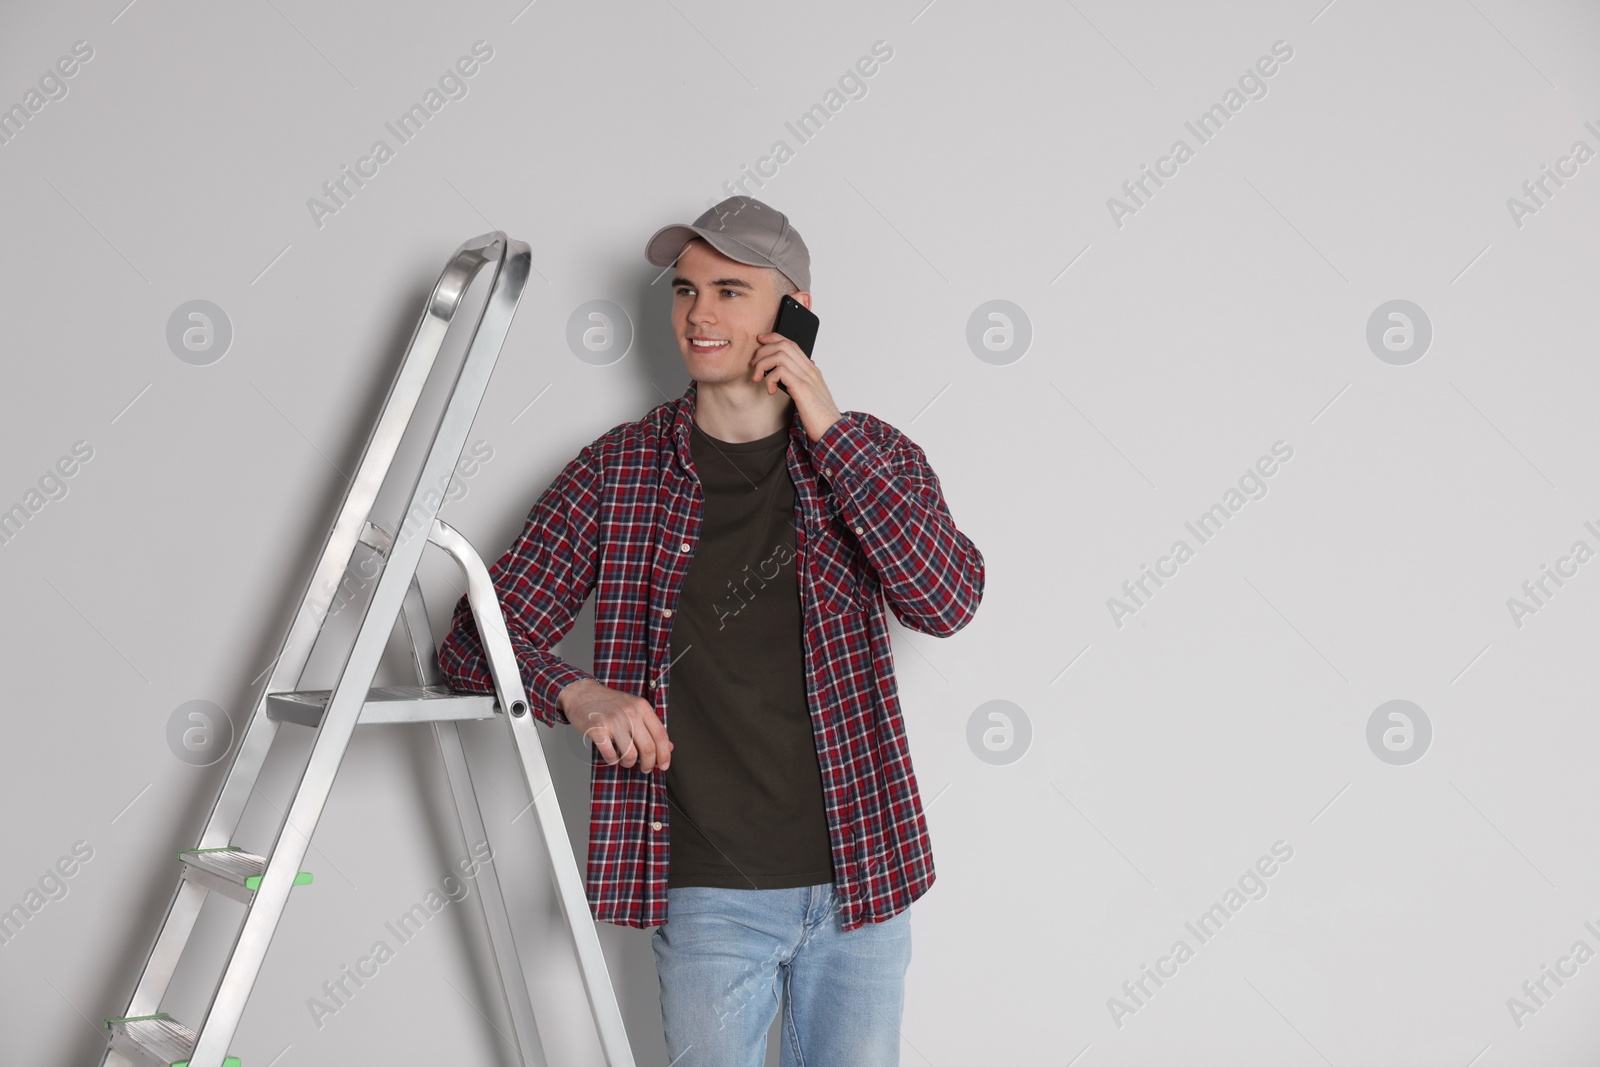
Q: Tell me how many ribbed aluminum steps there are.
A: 3